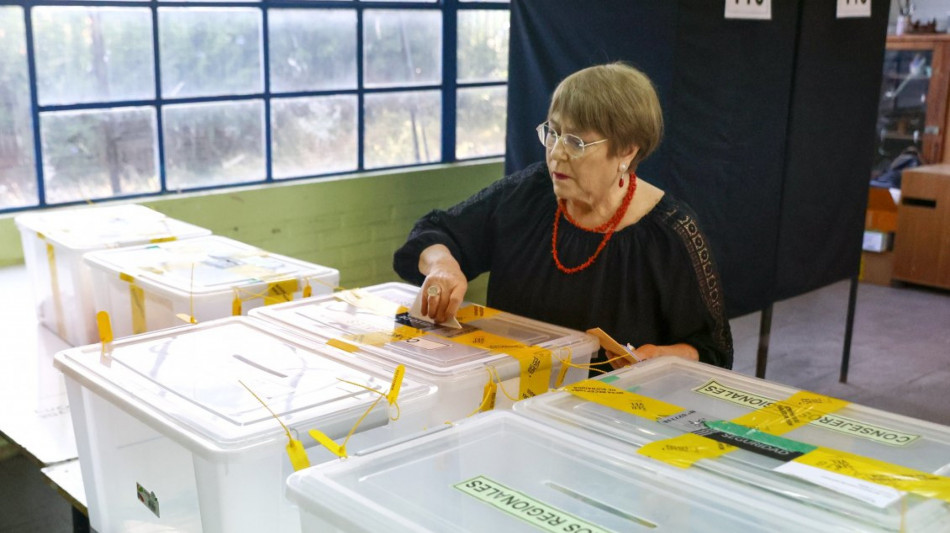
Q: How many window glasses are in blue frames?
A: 11